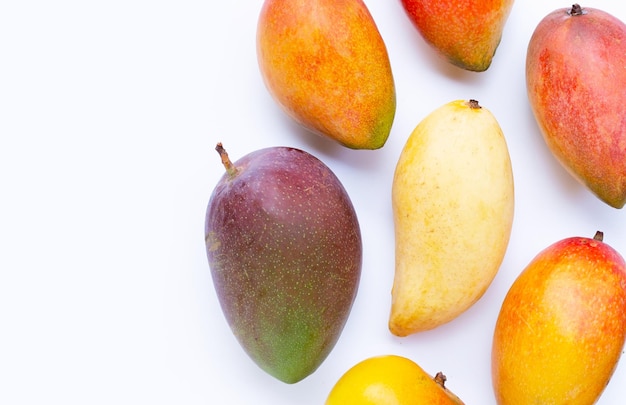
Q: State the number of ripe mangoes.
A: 6